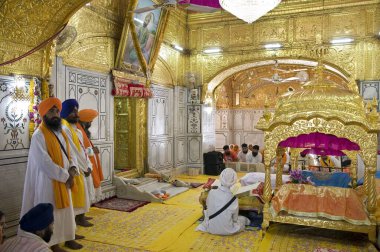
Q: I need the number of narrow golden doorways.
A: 1